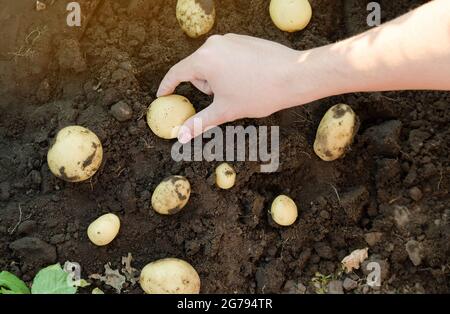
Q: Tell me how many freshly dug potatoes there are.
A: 10